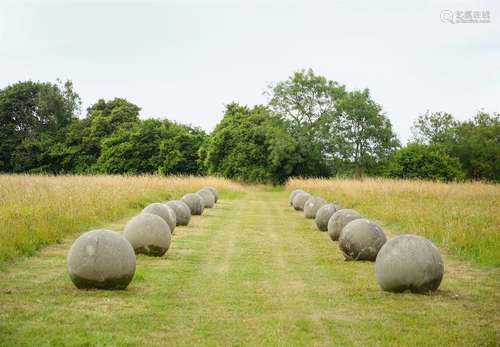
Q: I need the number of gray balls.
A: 14